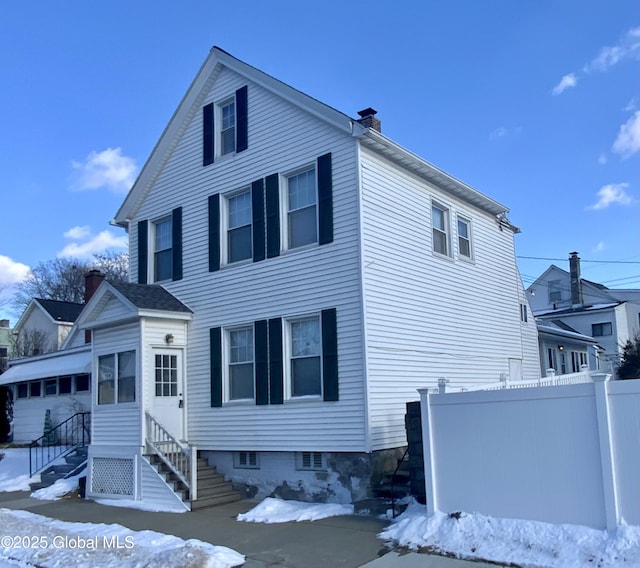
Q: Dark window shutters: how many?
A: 12